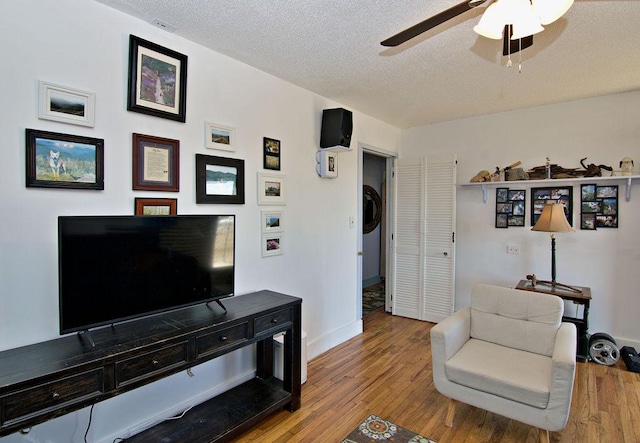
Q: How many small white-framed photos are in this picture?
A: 5